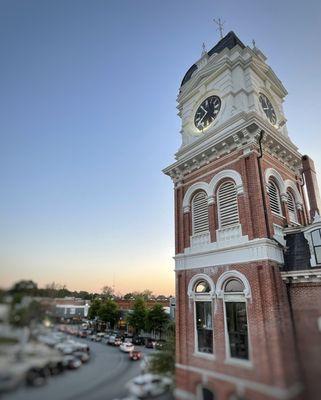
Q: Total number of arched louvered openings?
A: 4